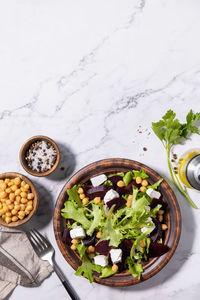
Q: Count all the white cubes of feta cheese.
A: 7